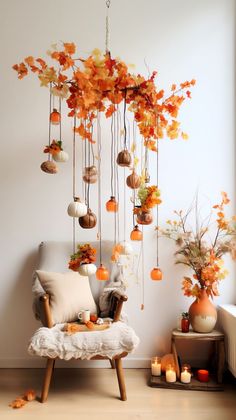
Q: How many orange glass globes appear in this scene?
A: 5